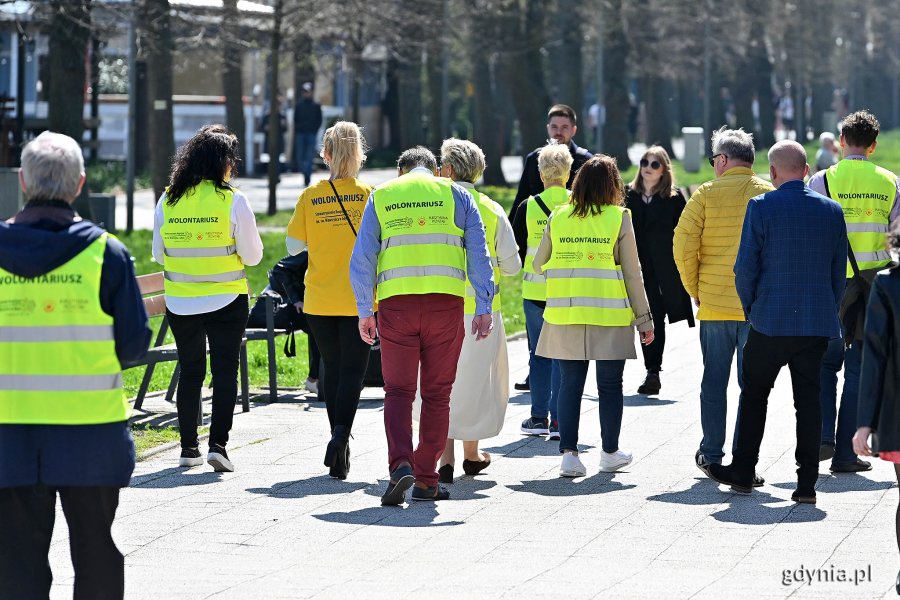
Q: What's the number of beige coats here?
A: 1